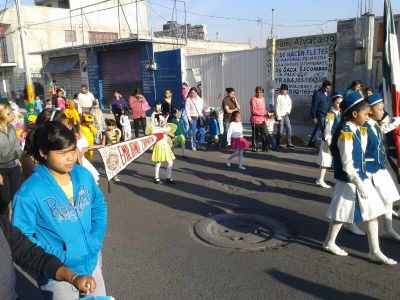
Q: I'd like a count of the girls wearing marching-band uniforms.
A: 3